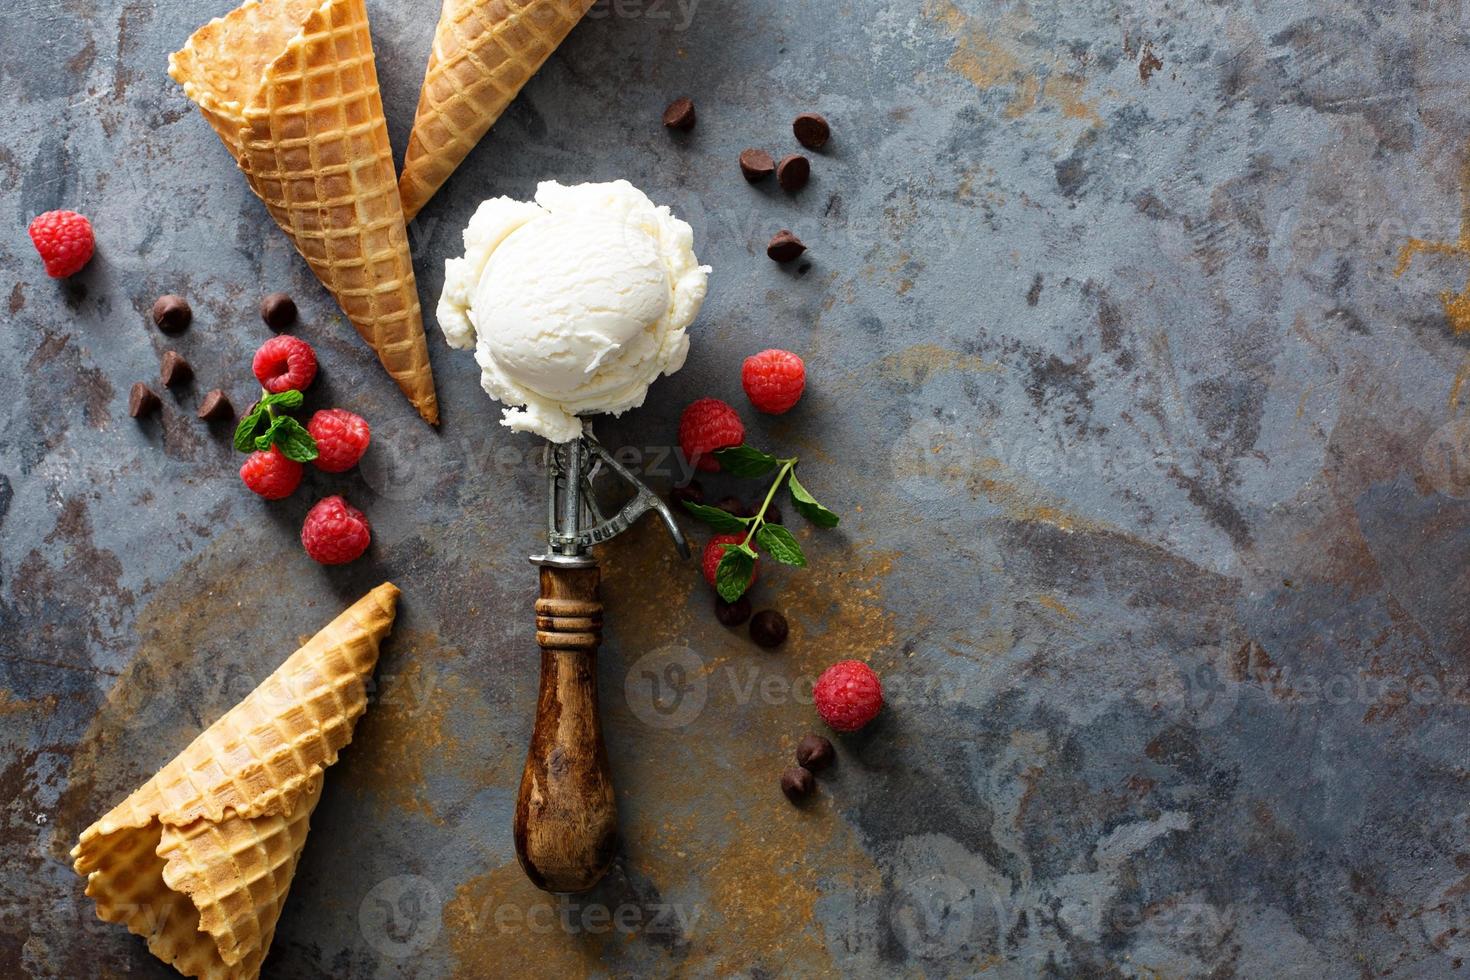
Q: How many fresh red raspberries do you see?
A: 9